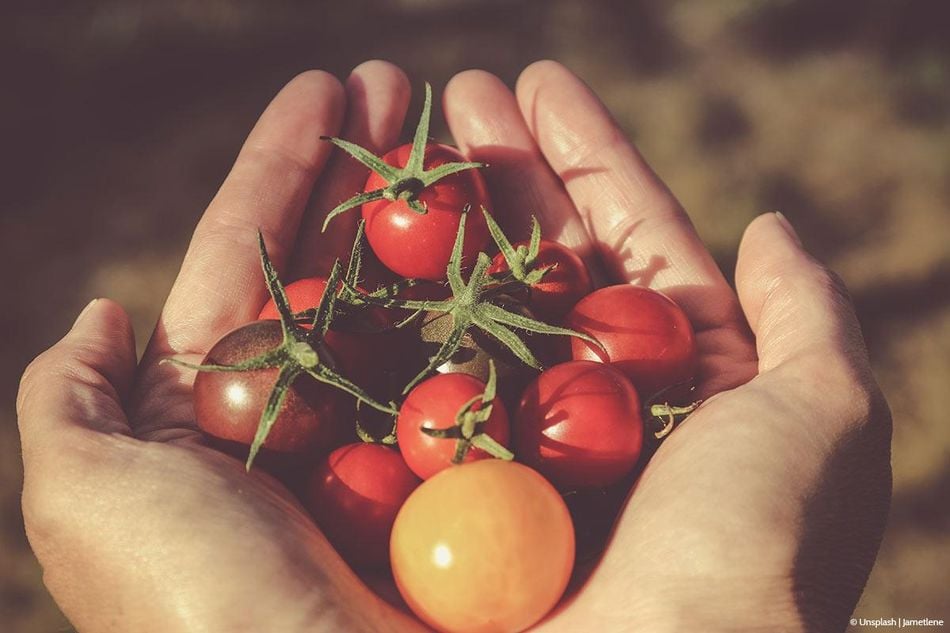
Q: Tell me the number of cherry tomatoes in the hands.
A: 10